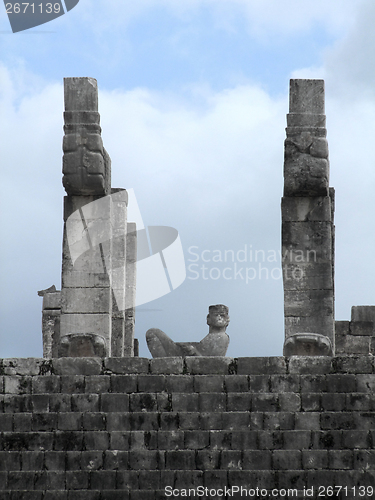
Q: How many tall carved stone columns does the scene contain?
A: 2